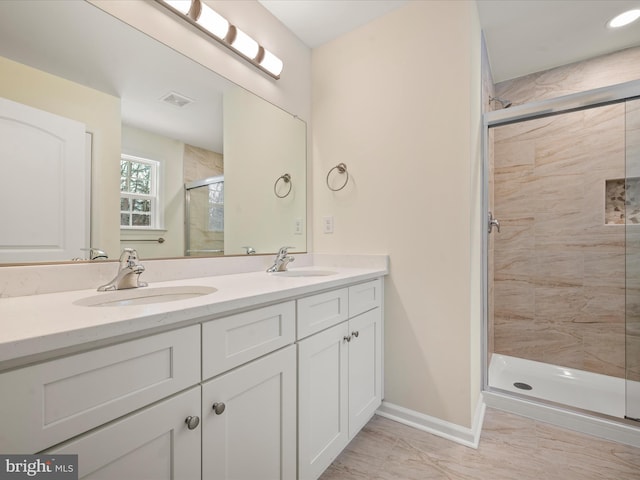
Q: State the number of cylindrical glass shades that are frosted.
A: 4